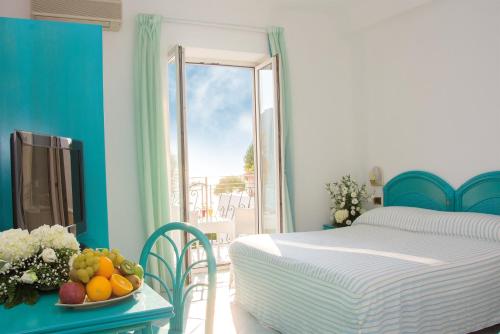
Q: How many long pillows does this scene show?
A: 1